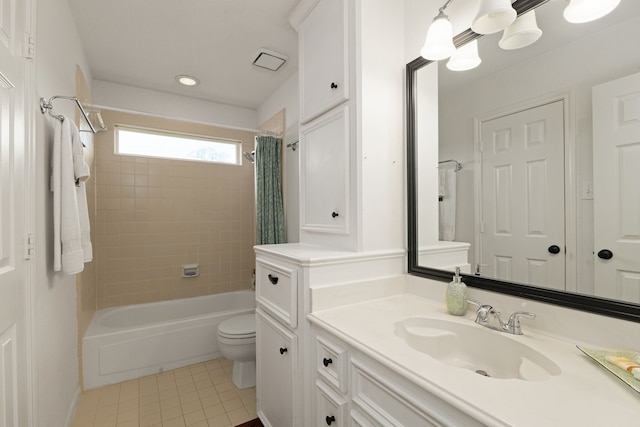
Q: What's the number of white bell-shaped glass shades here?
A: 5